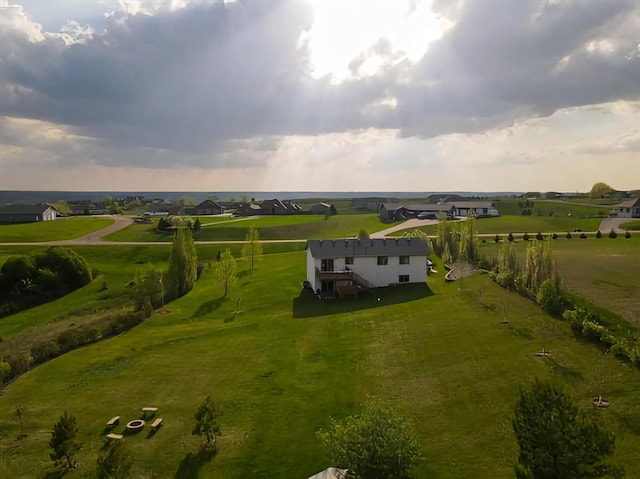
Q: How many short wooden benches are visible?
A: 4